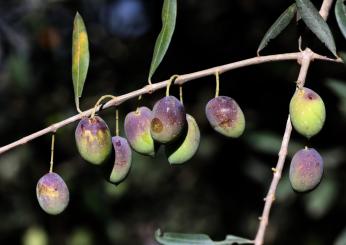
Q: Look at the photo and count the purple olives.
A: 7